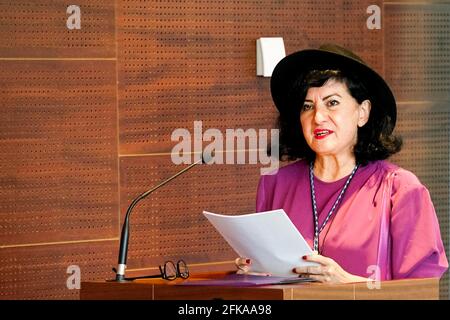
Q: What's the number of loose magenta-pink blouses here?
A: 1